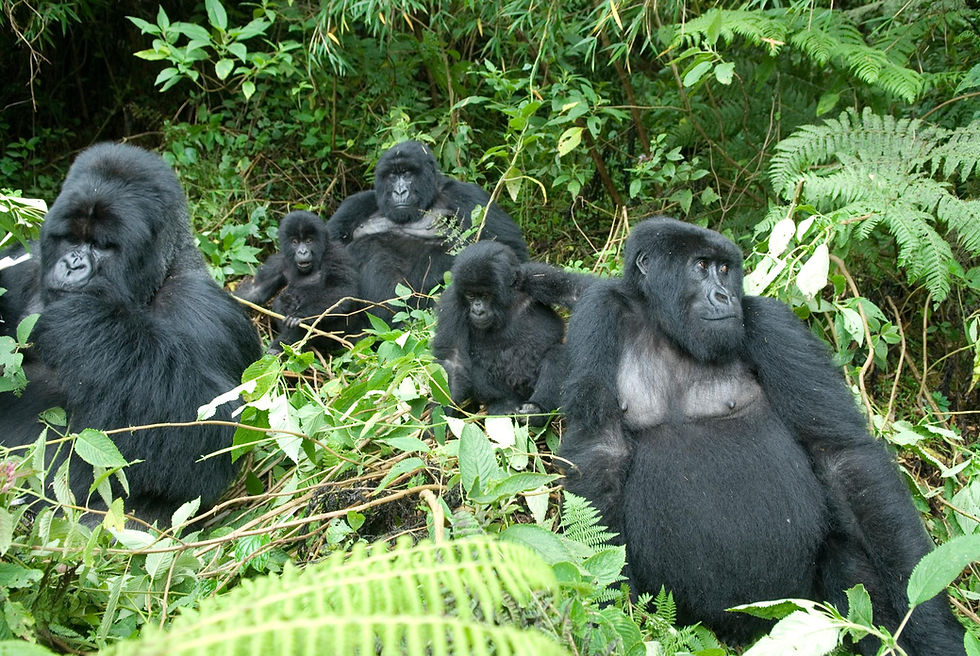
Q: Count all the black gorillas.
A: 5